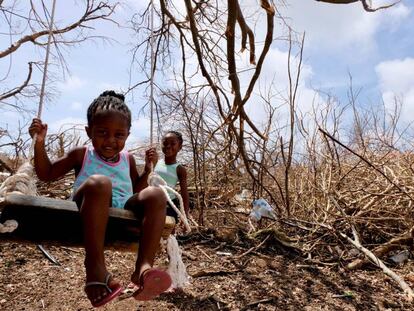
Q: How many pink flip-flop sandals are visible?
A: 2